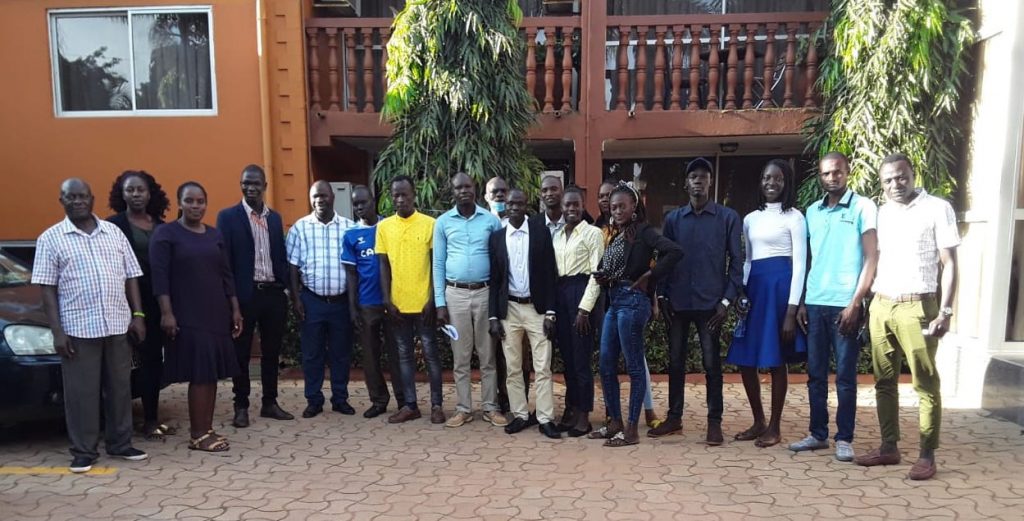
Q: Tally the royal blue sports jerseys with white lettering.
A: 1